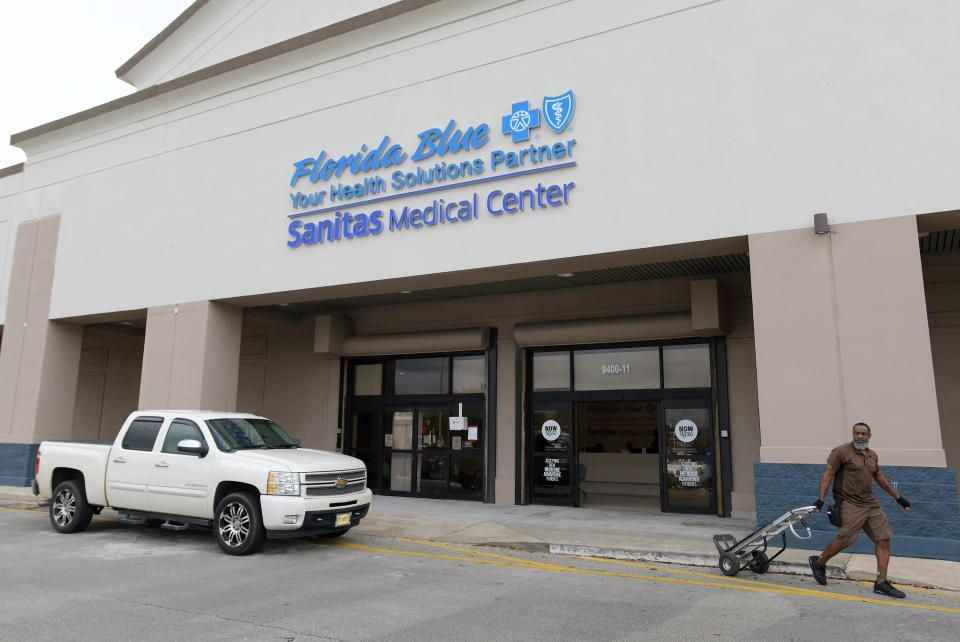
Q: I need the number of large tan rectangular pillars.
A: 3